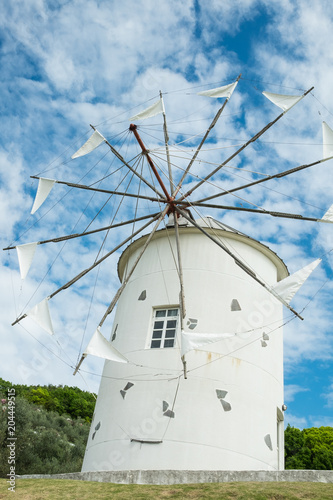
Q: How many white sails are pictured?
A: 12